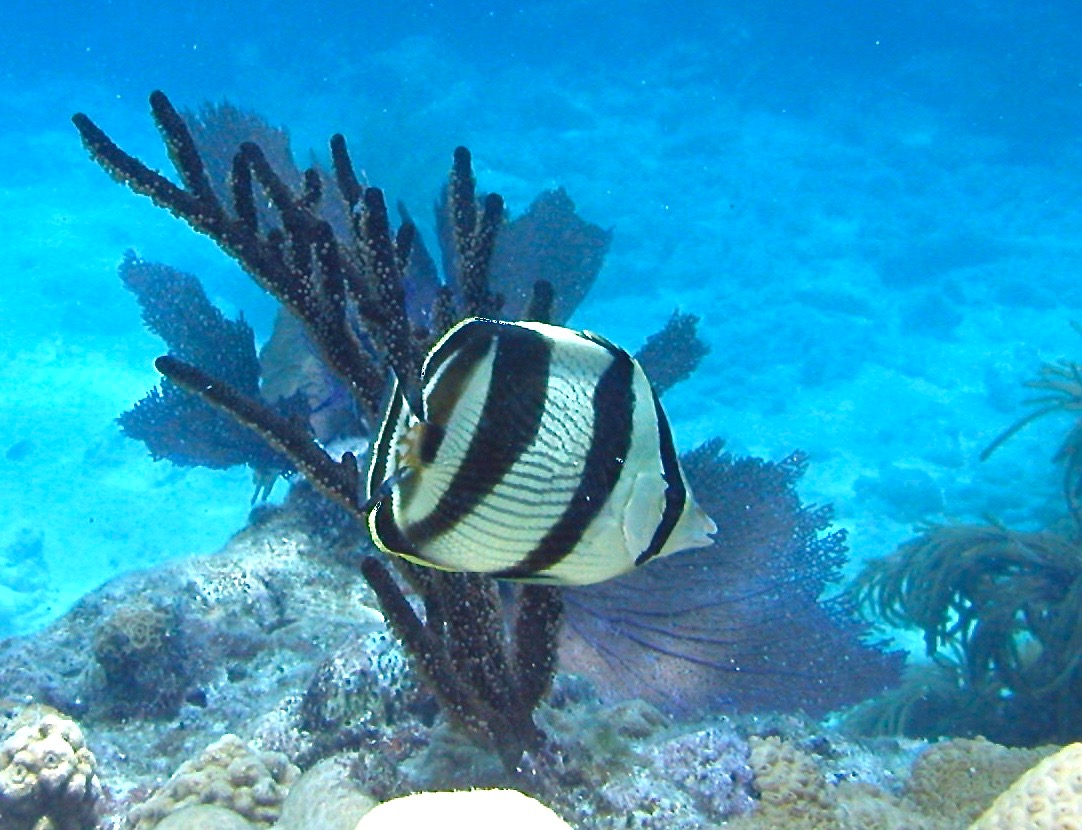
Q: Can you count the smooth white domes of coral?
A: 1